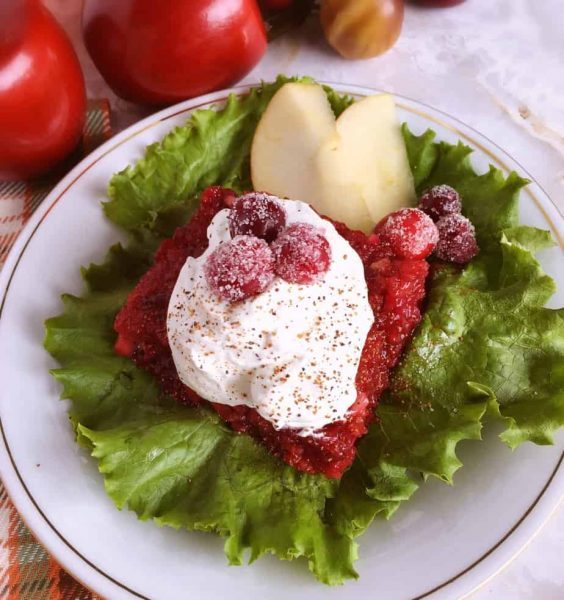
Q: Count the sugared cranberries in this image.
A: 6